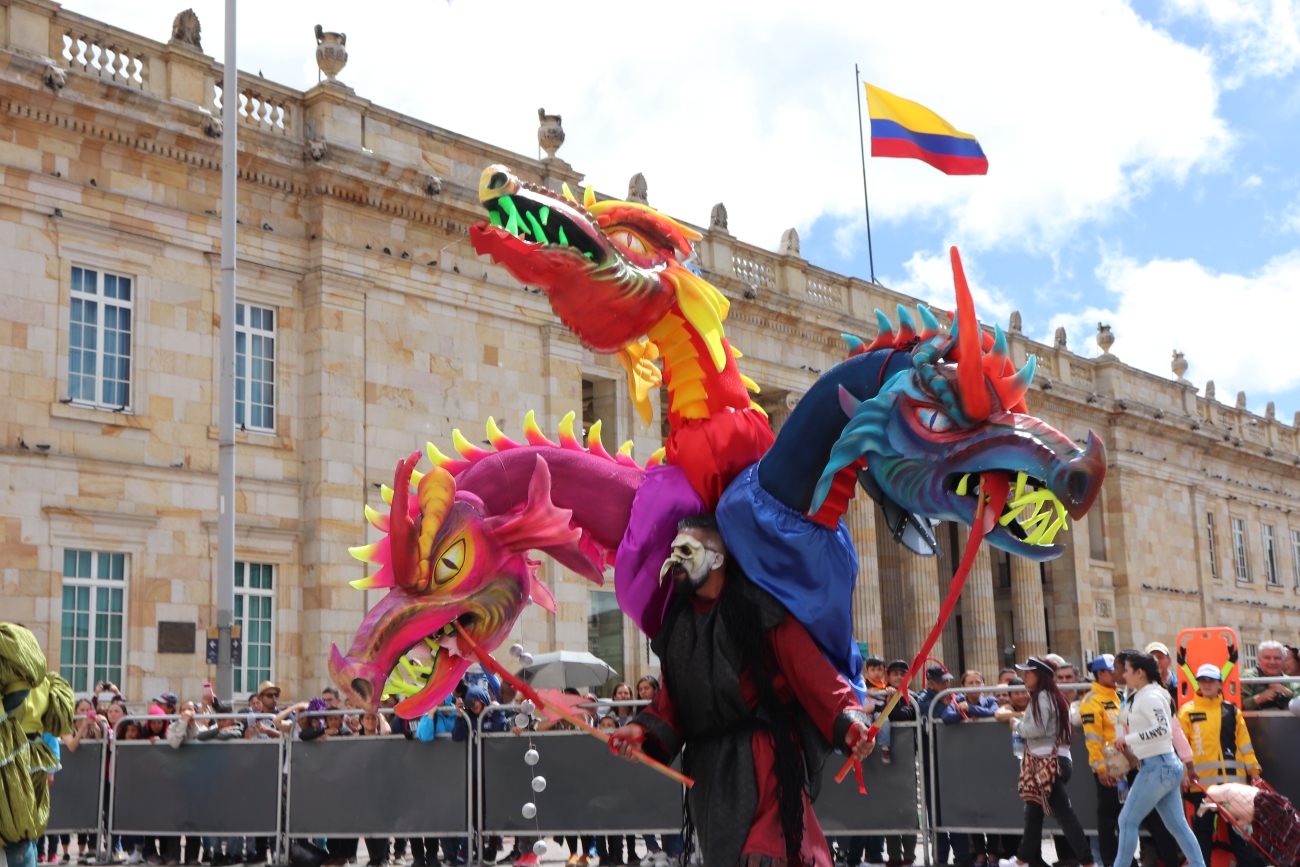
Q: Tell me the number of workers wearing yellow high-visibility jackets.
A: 2